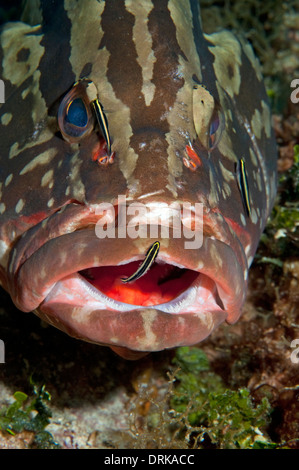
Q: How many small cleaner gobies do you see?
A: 3